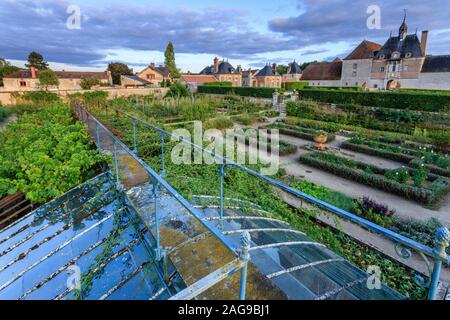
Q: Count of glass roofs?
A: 2